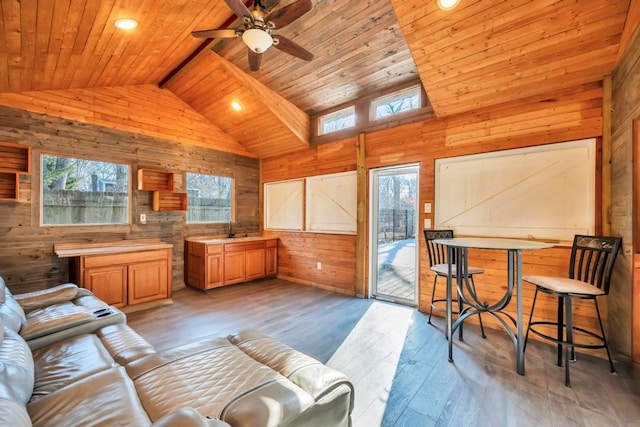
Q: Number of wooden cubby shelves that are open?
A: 4